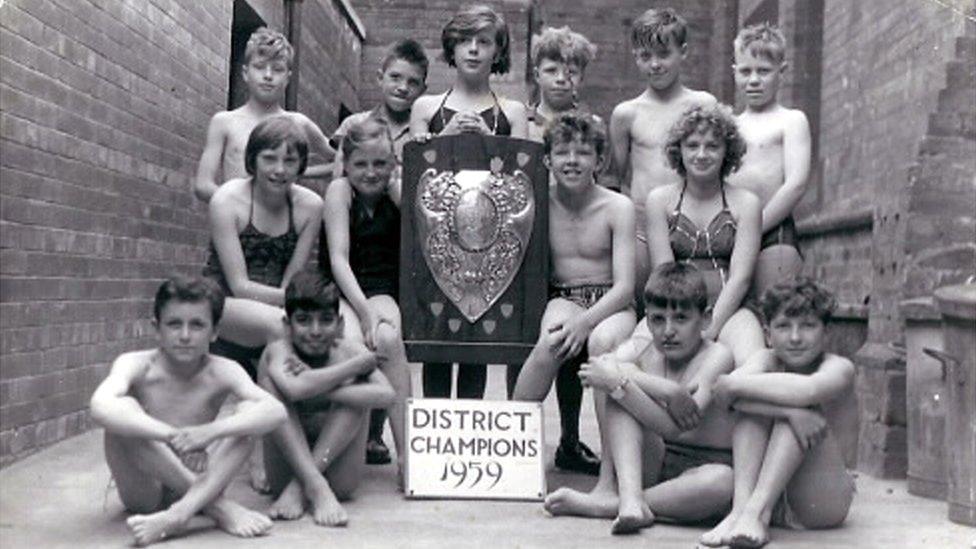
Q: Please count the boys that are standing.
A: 5